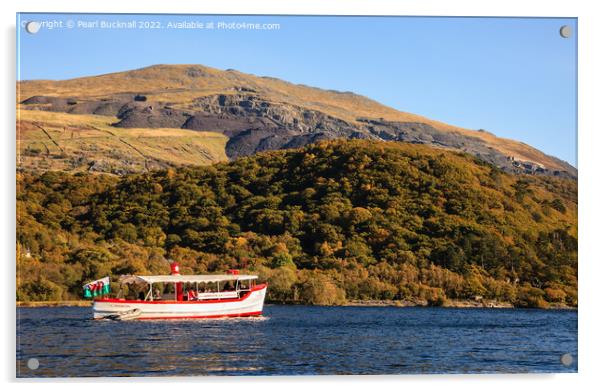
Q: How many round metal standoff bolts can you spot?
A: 4